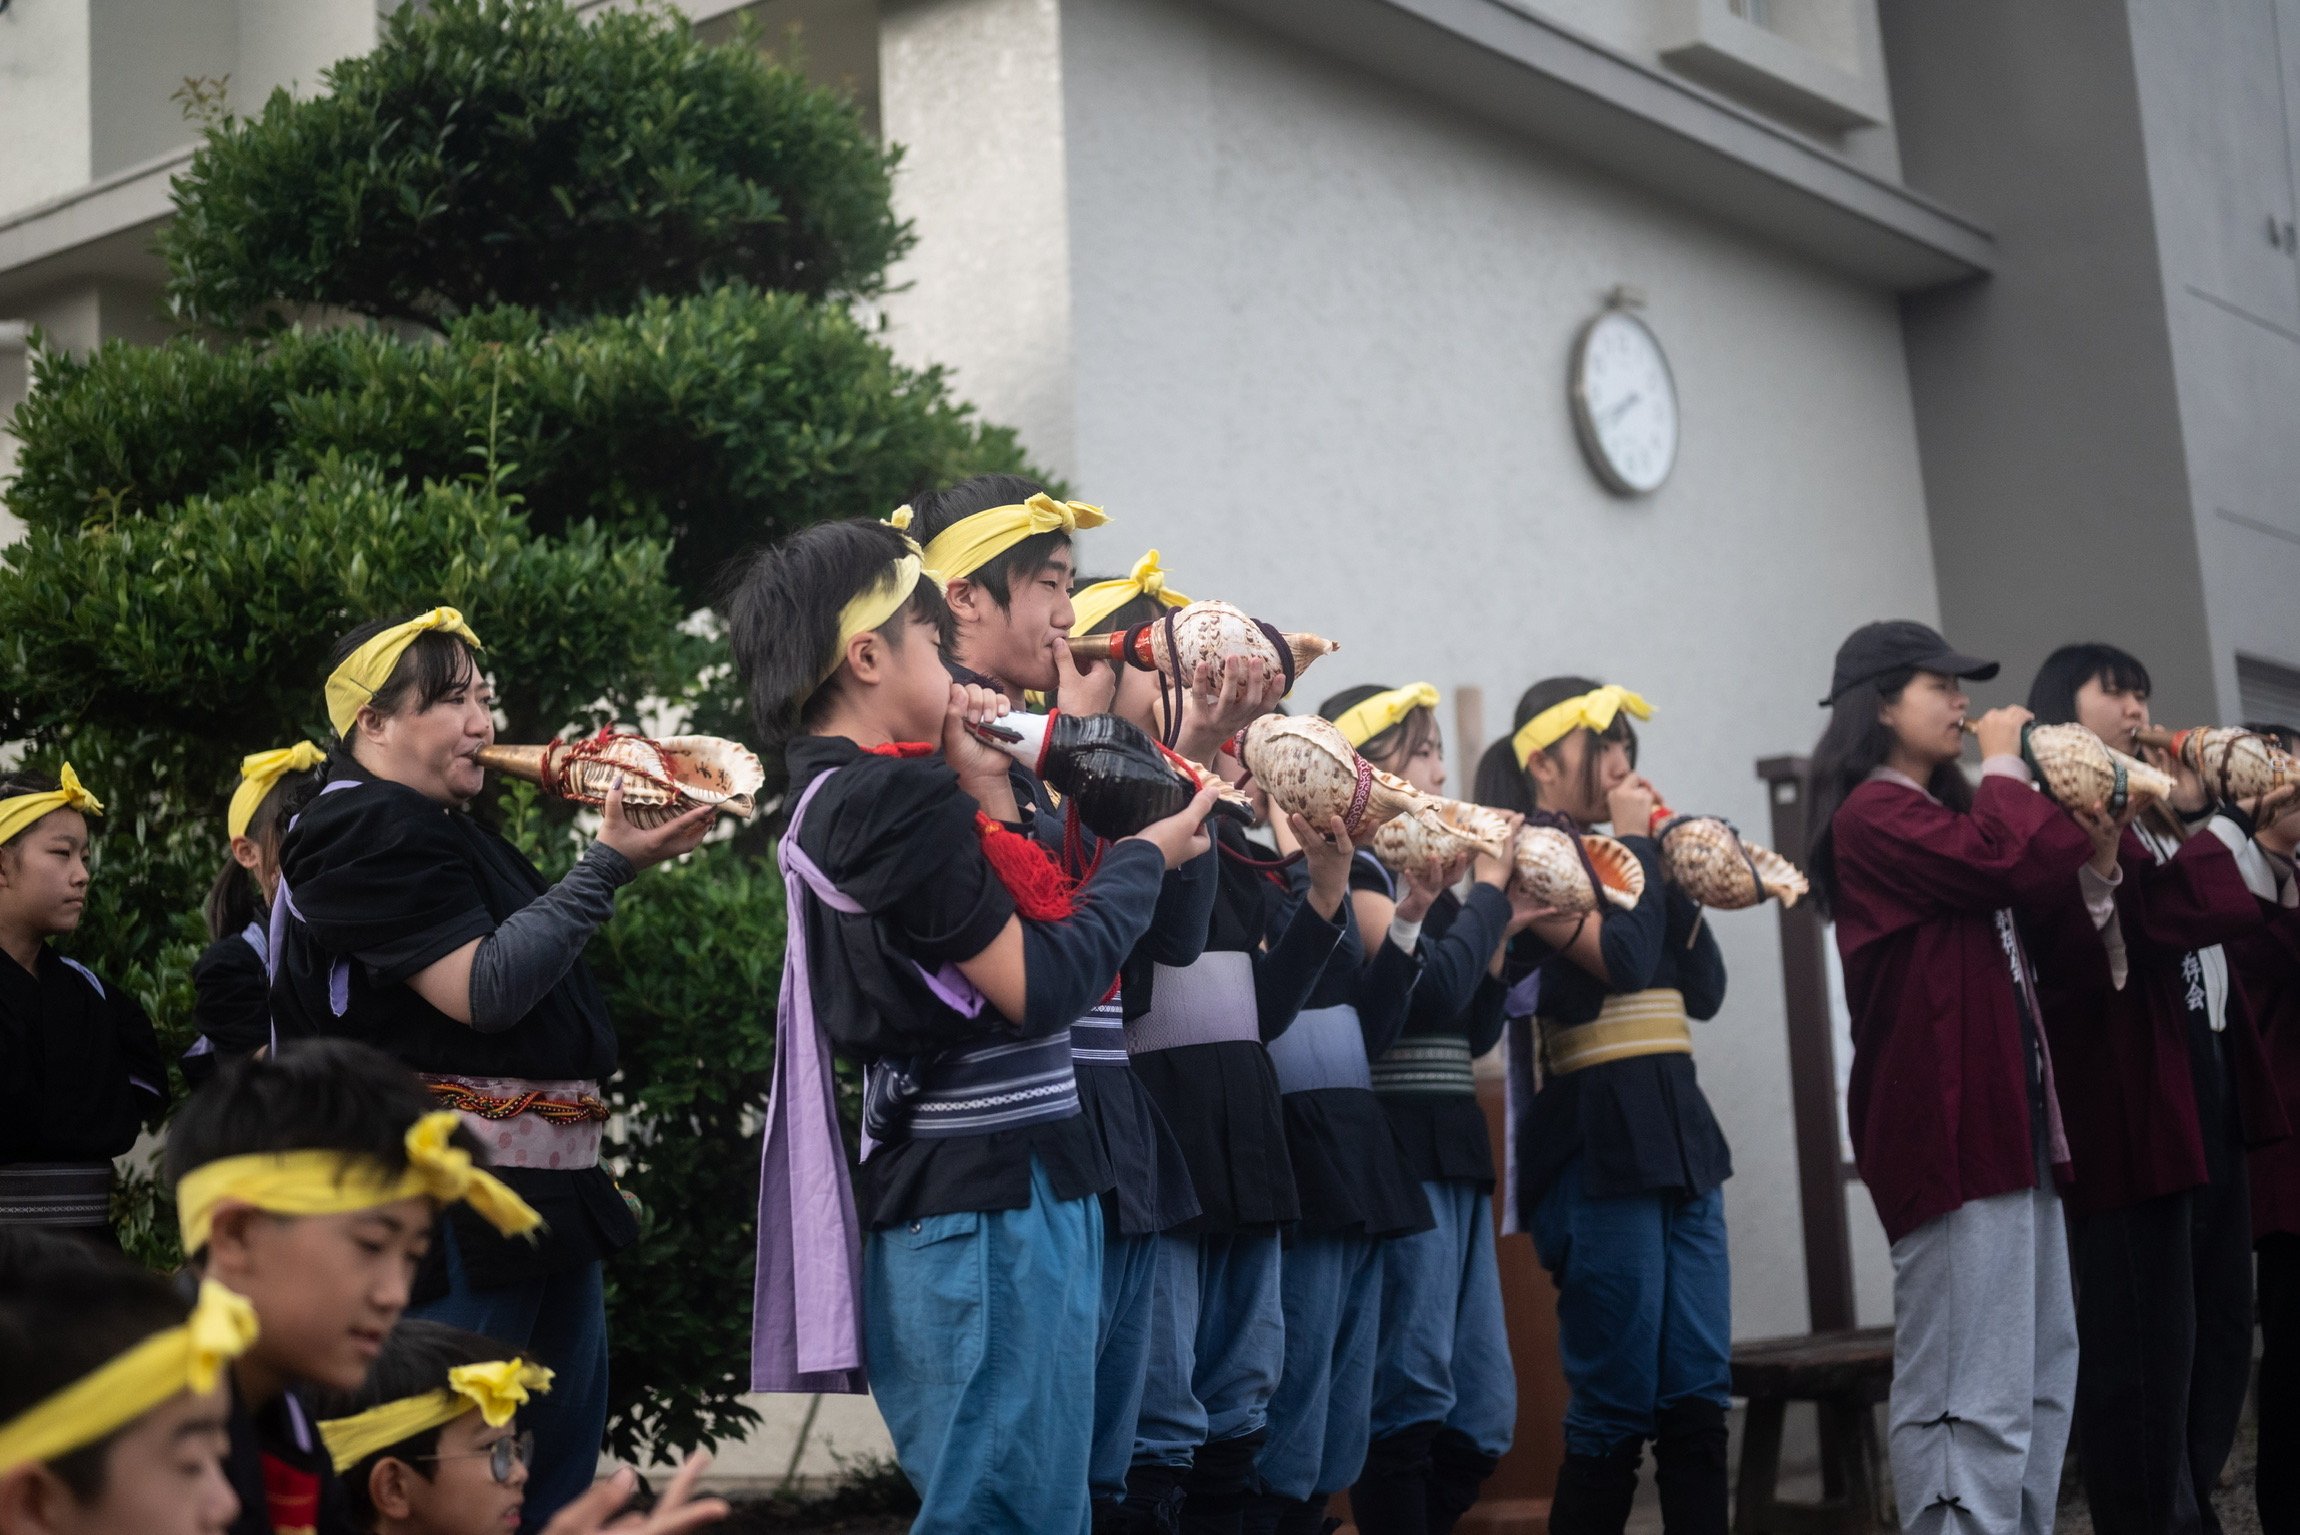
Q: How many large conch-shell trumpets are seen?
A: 9